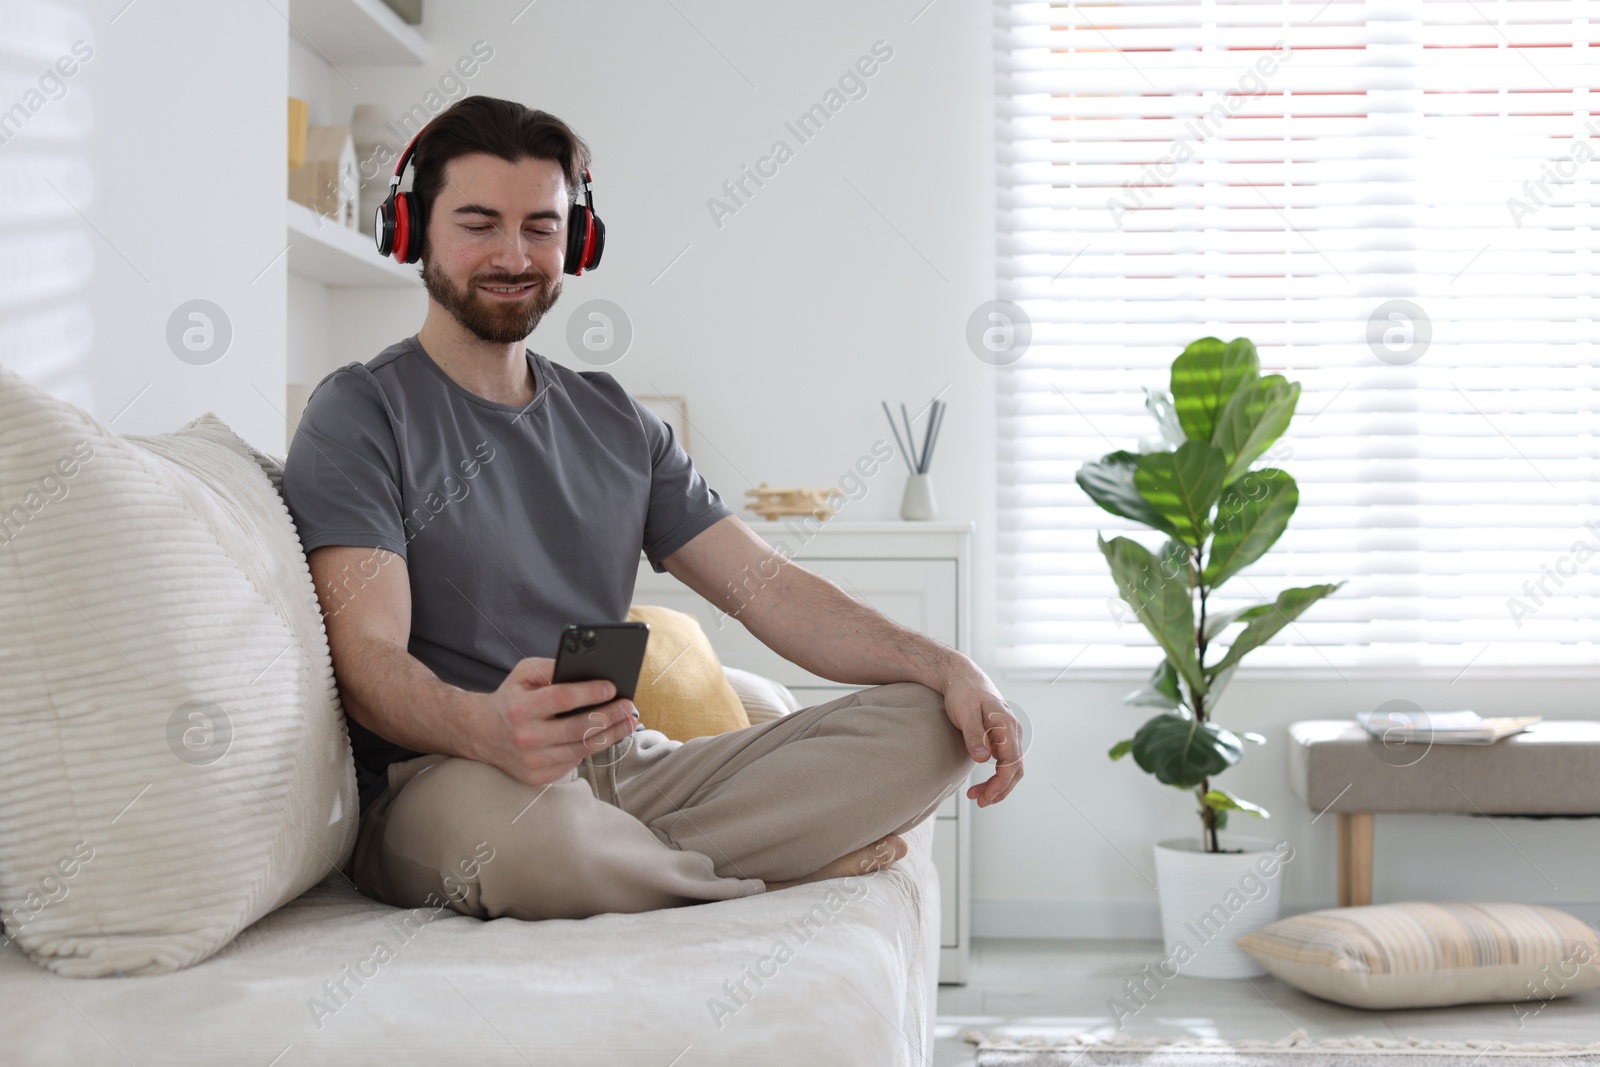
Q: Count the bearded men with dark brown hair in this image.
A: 1